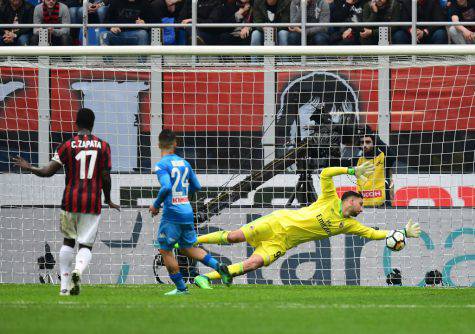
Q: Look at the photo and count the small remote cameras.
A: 3